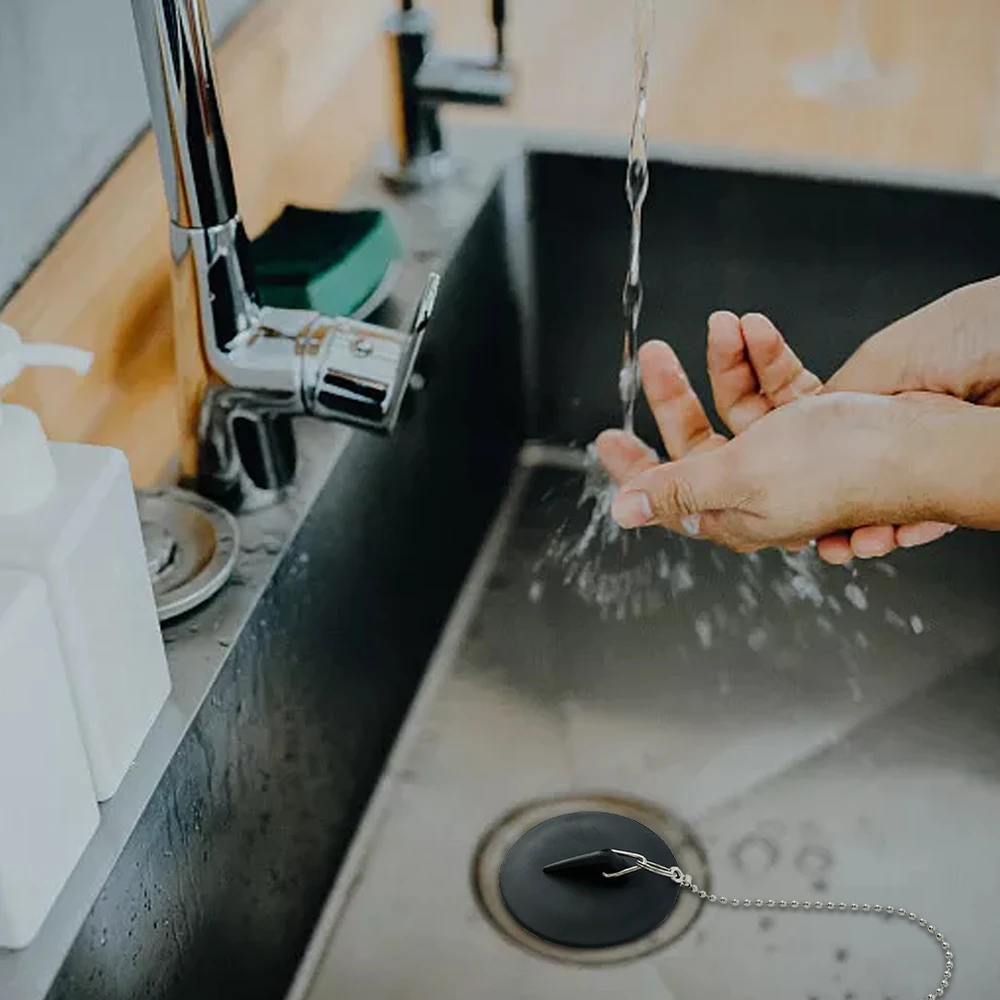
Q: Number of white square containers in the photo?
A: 2